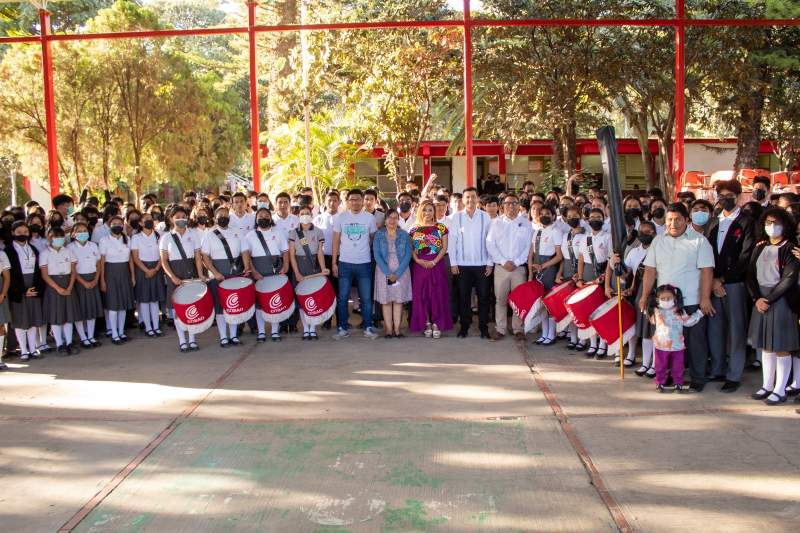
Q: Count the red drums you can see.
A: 8